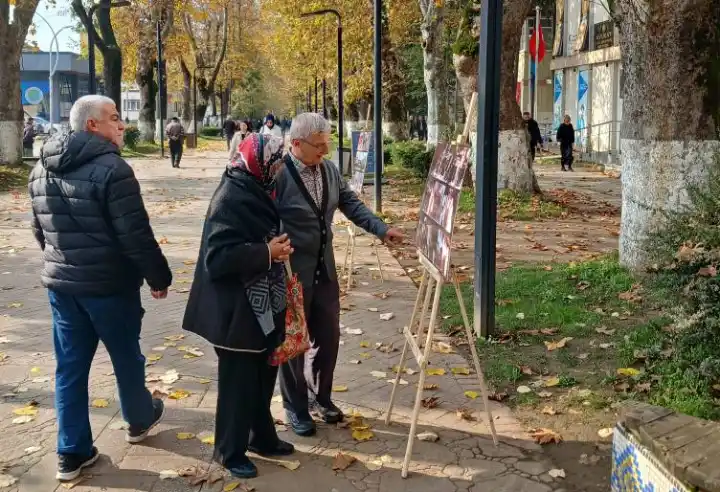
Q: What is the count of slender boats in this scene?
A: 0